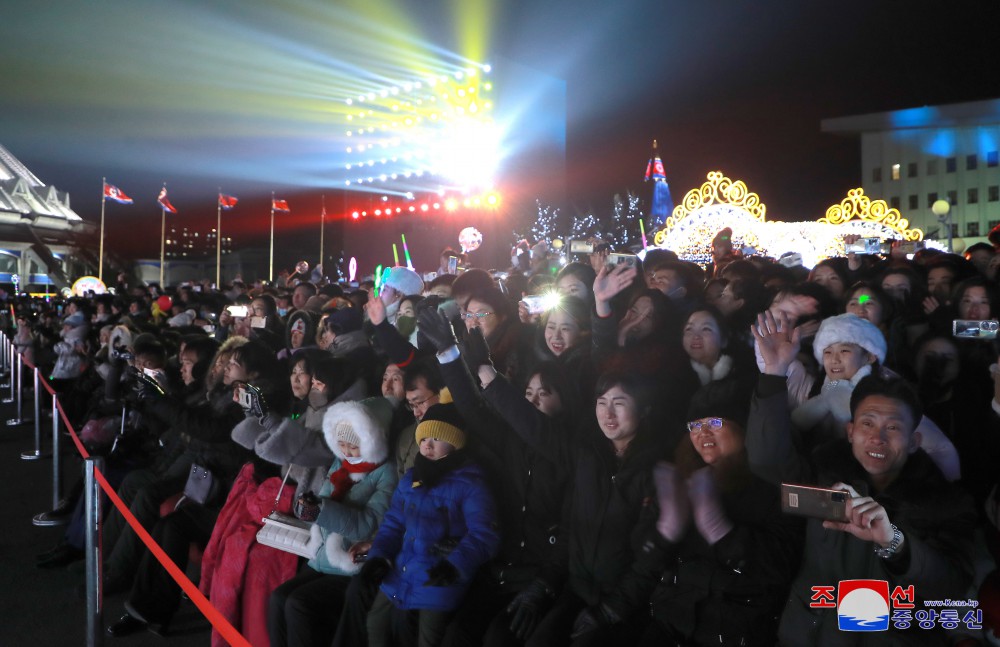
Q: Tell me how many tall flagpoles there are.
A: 5